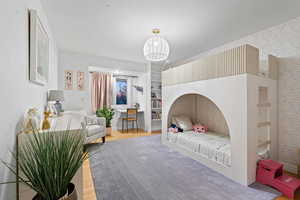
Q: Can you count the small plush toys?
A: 2